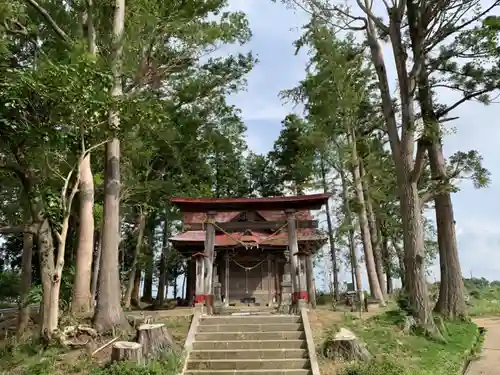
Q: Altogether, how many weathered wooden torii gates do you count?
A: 1